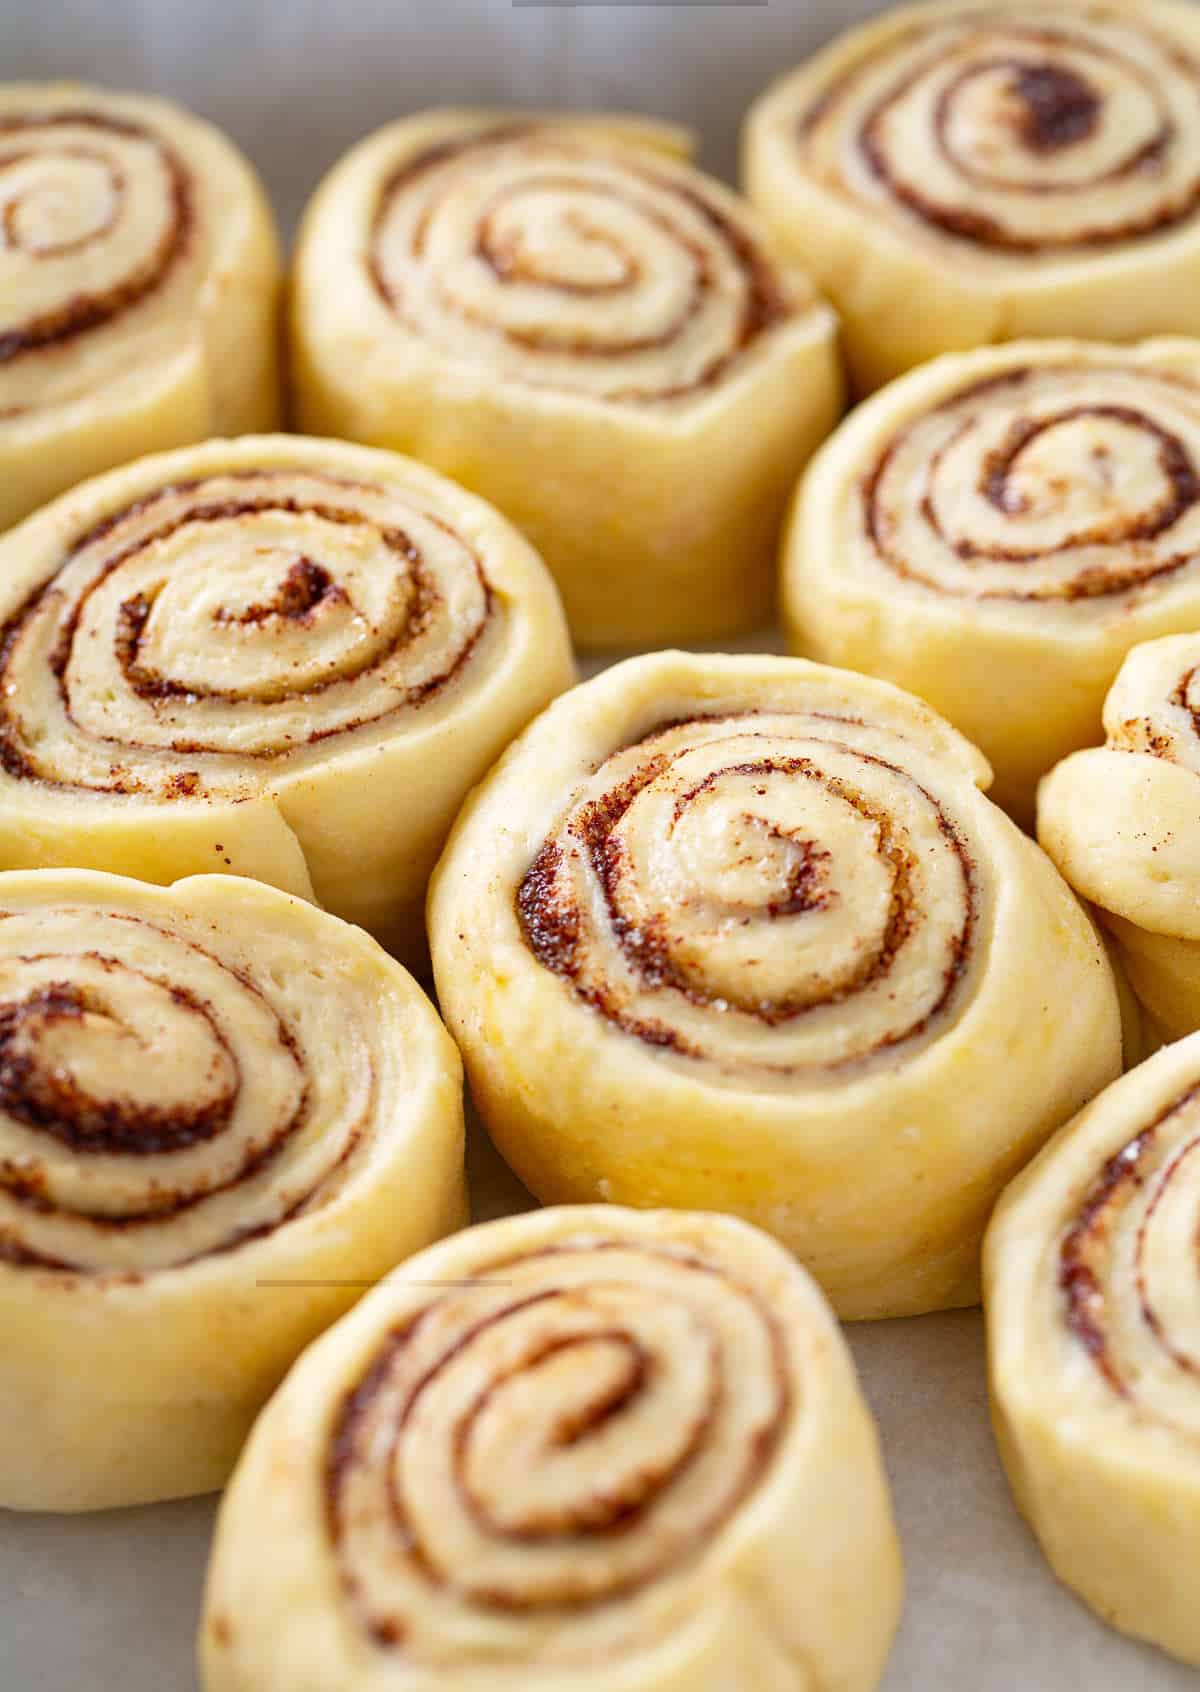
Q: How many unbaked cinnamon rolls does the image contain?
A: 10